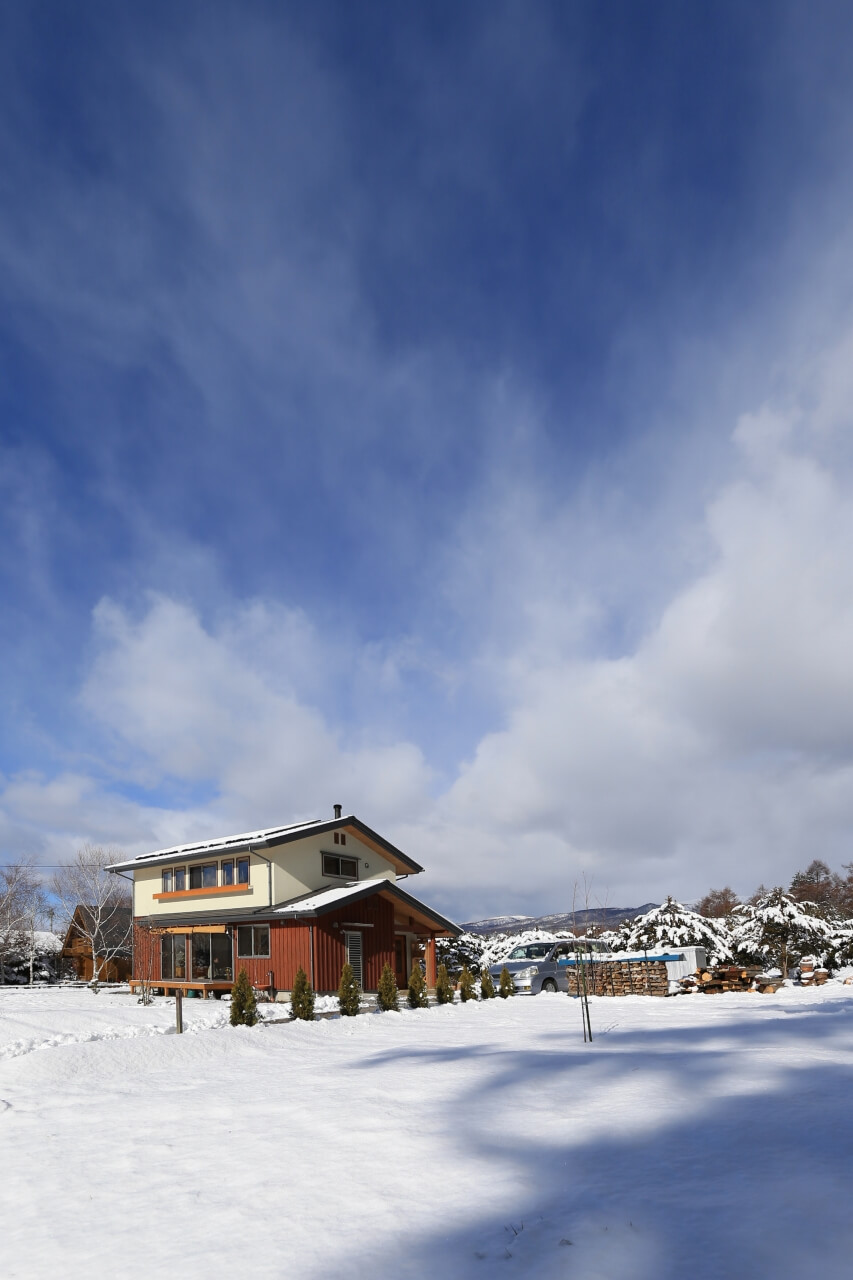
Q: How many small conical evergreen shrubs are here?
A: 9